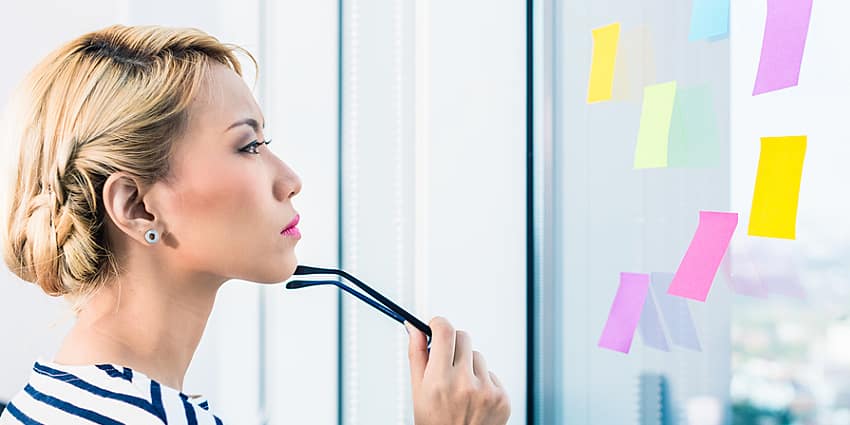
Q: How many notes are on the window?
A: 7